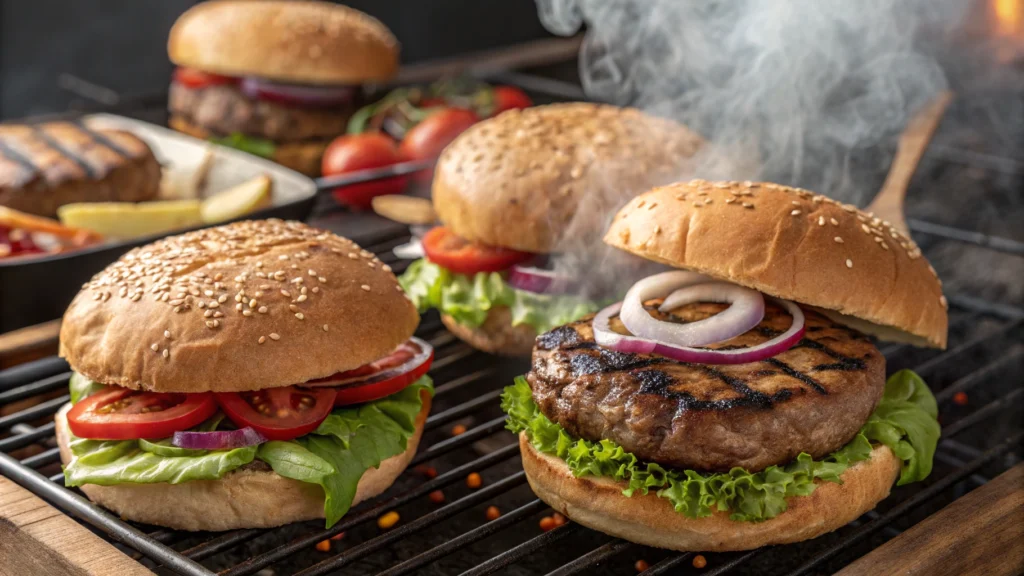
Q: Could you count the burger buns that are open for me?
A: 1